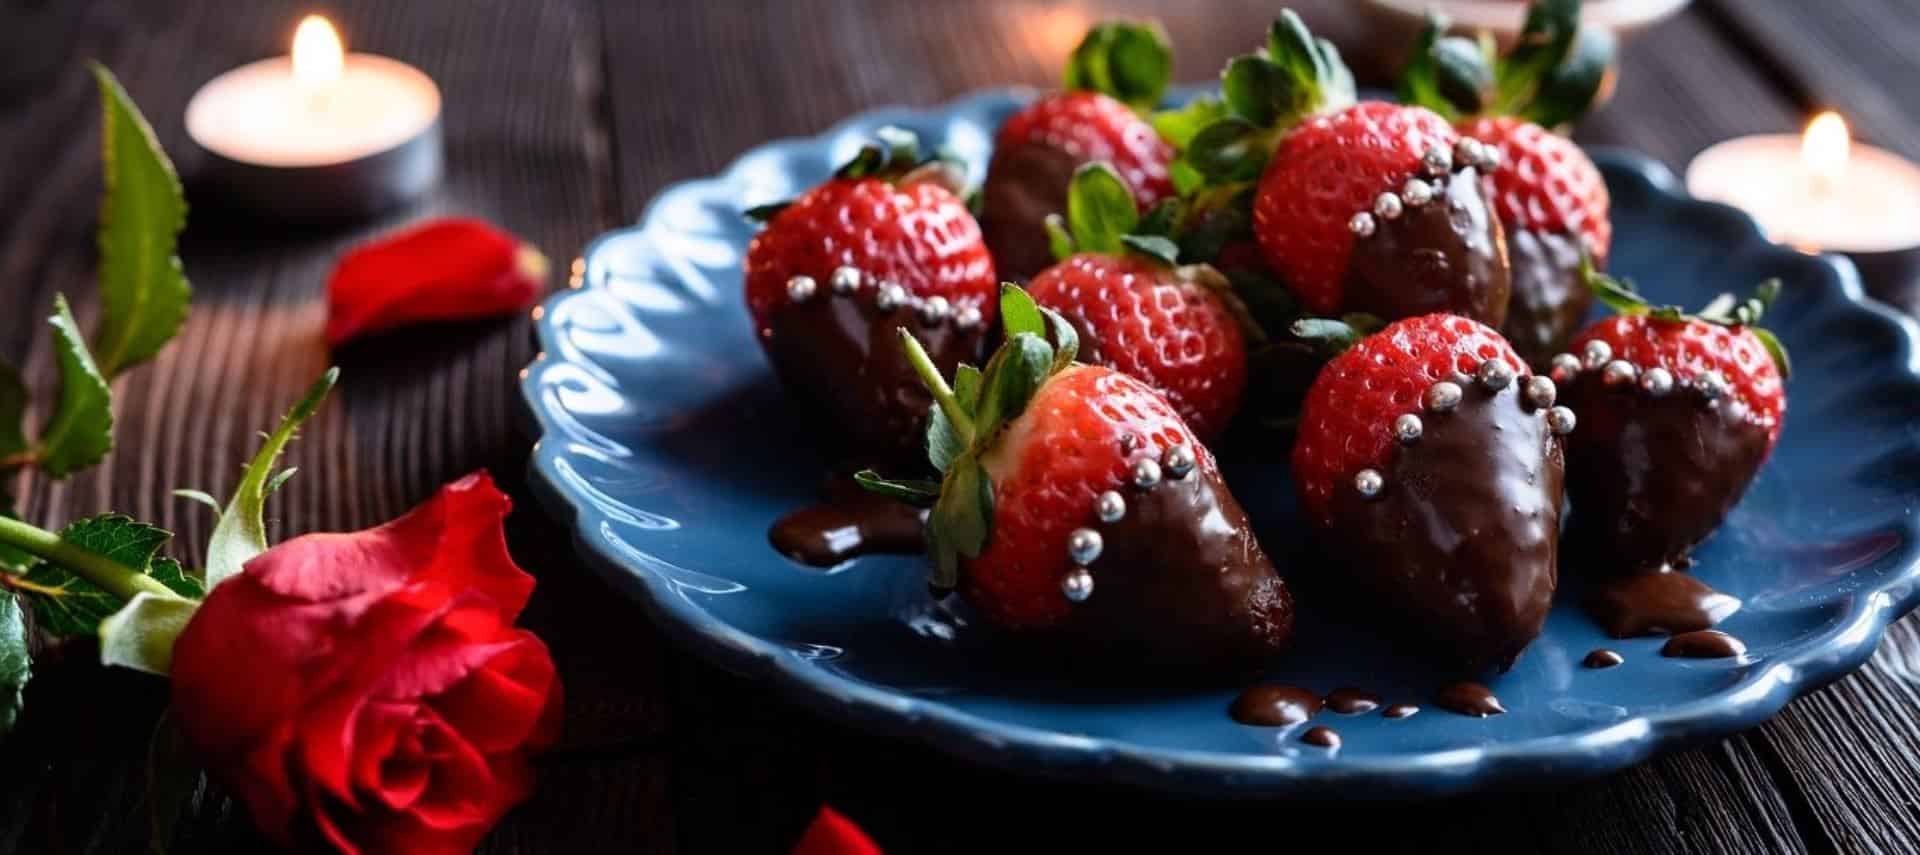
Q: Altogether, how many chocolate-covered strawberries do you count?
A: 8